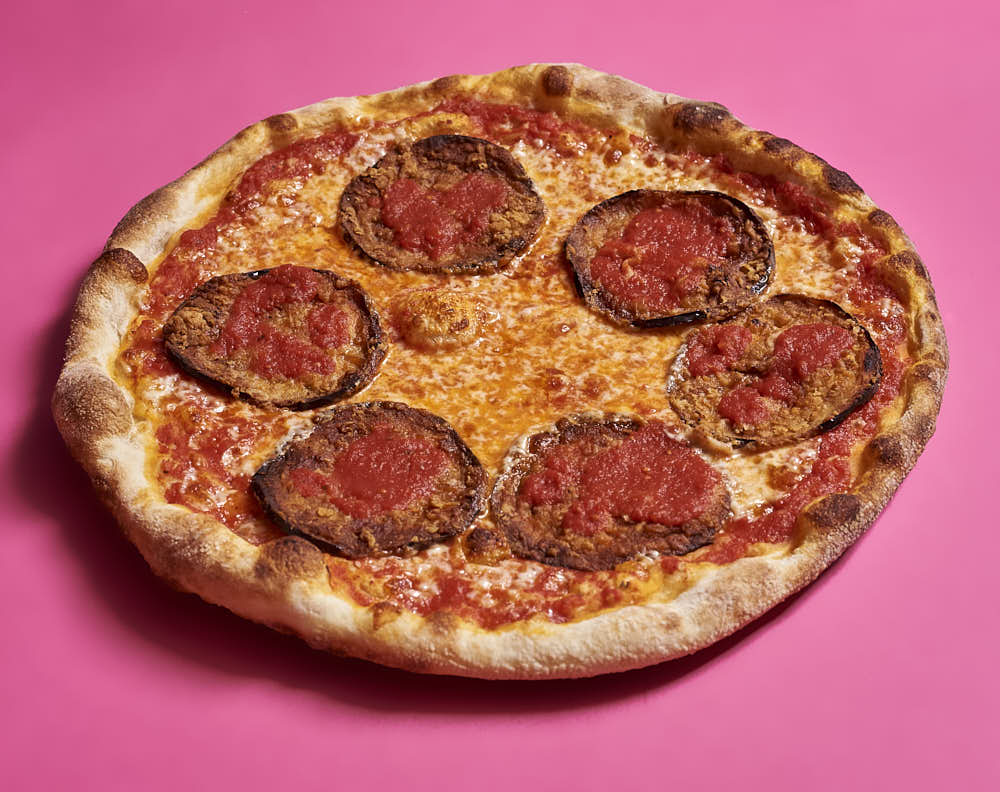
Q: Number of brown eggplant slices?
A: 6